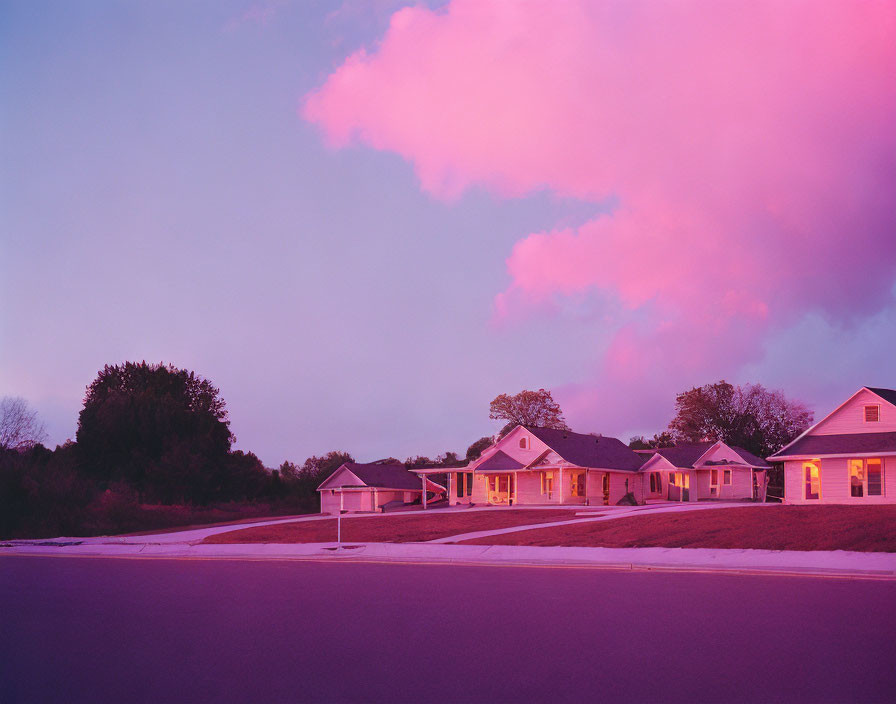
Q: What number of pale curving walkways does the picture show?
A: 2